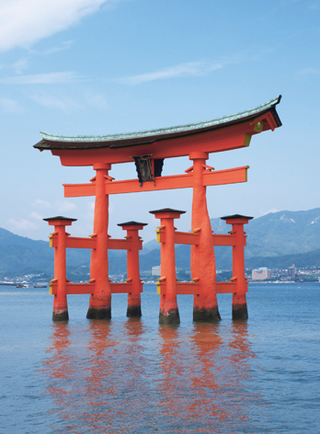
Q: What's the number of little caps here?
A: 4